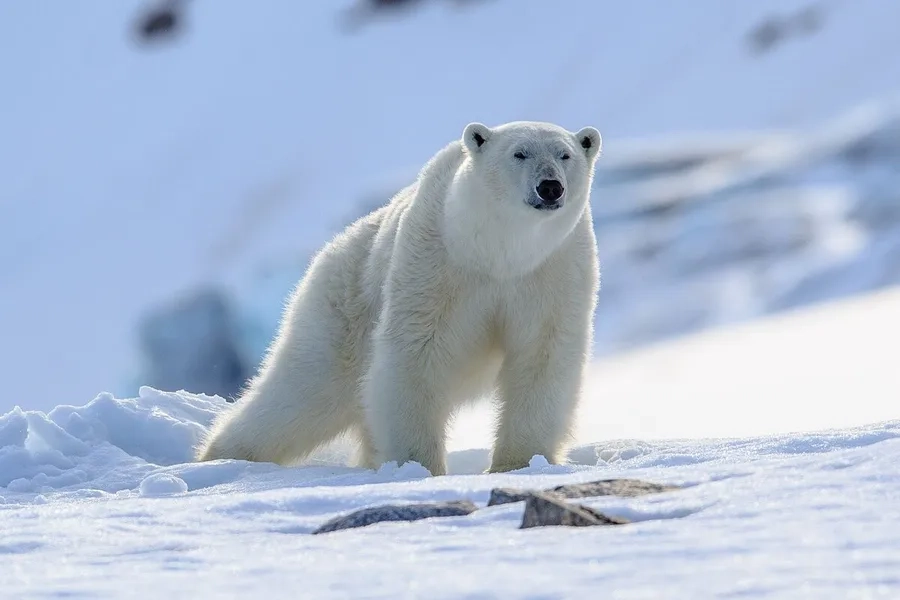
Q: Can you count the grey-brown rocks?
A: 3